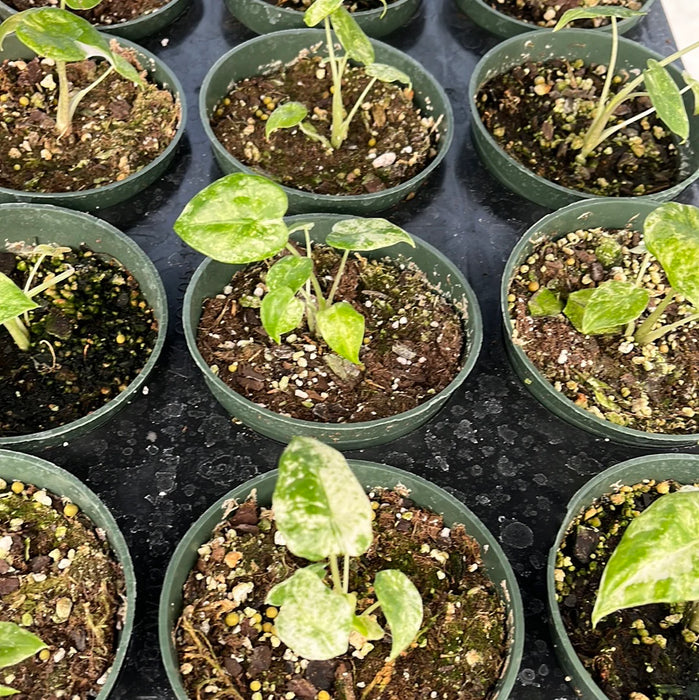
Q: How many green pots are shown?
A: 12